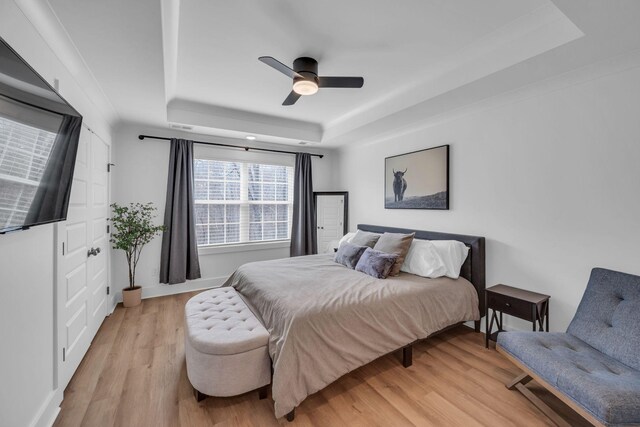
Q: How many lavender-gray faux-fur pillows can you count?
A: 2